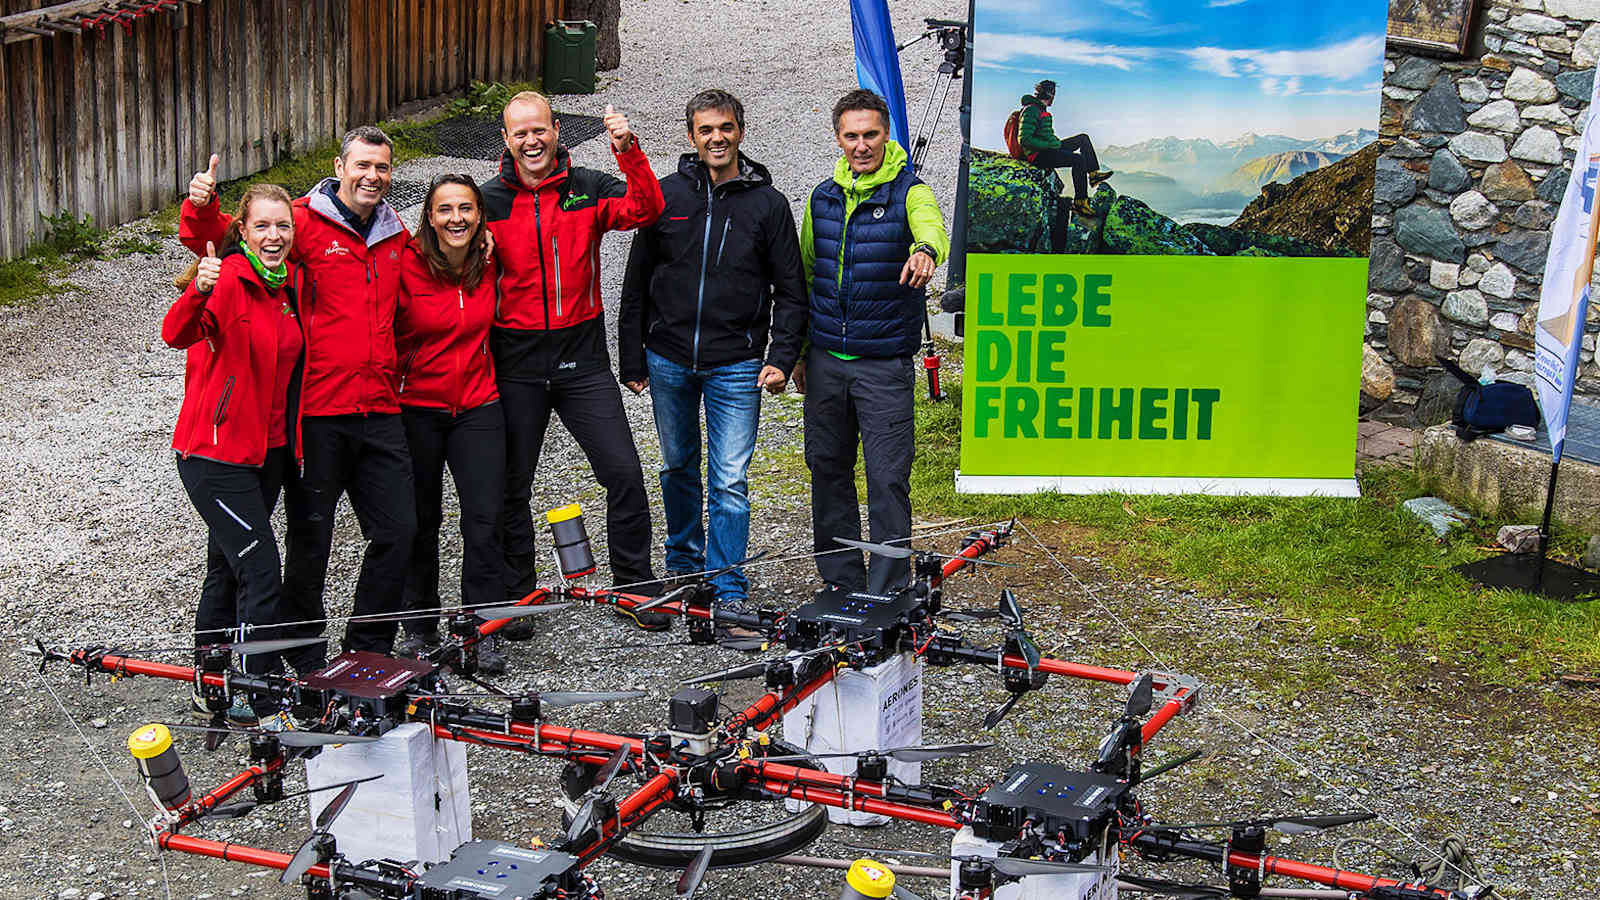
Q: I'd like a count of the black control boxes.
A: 4